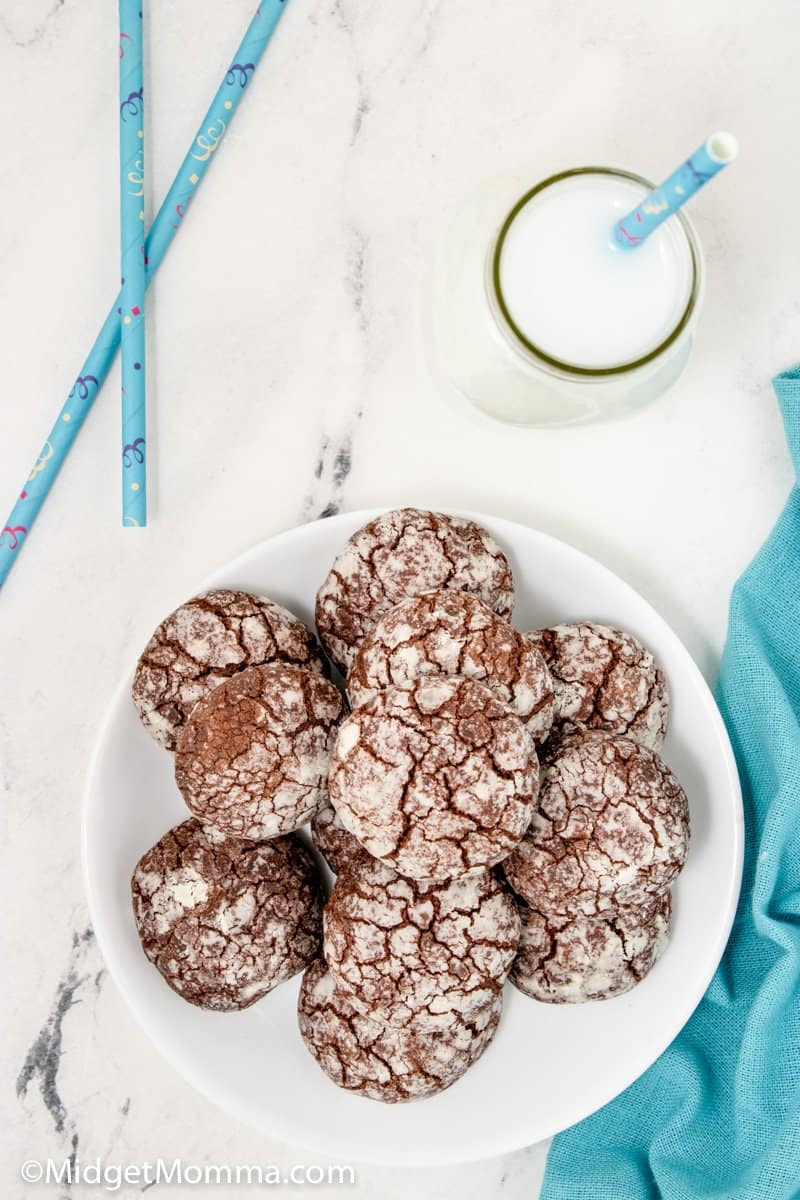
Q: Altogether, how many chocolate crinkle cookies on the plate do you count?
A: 12